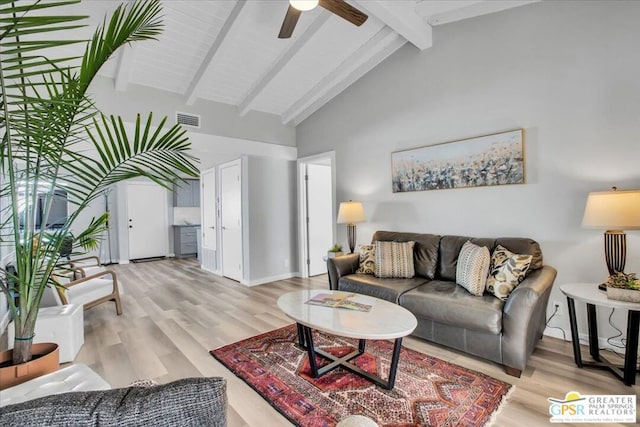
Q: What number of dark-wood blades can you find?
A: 2